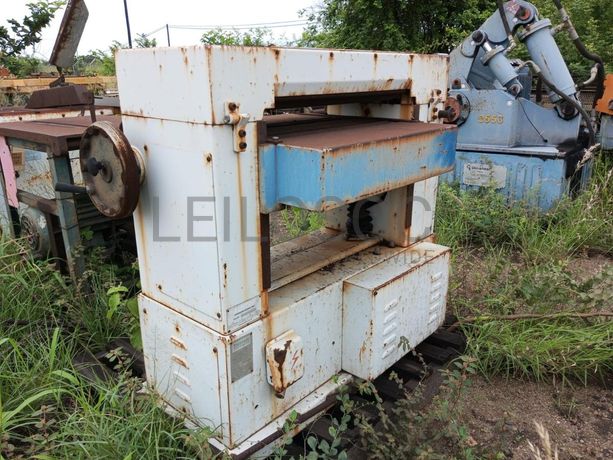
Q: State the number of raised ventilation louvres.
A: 14